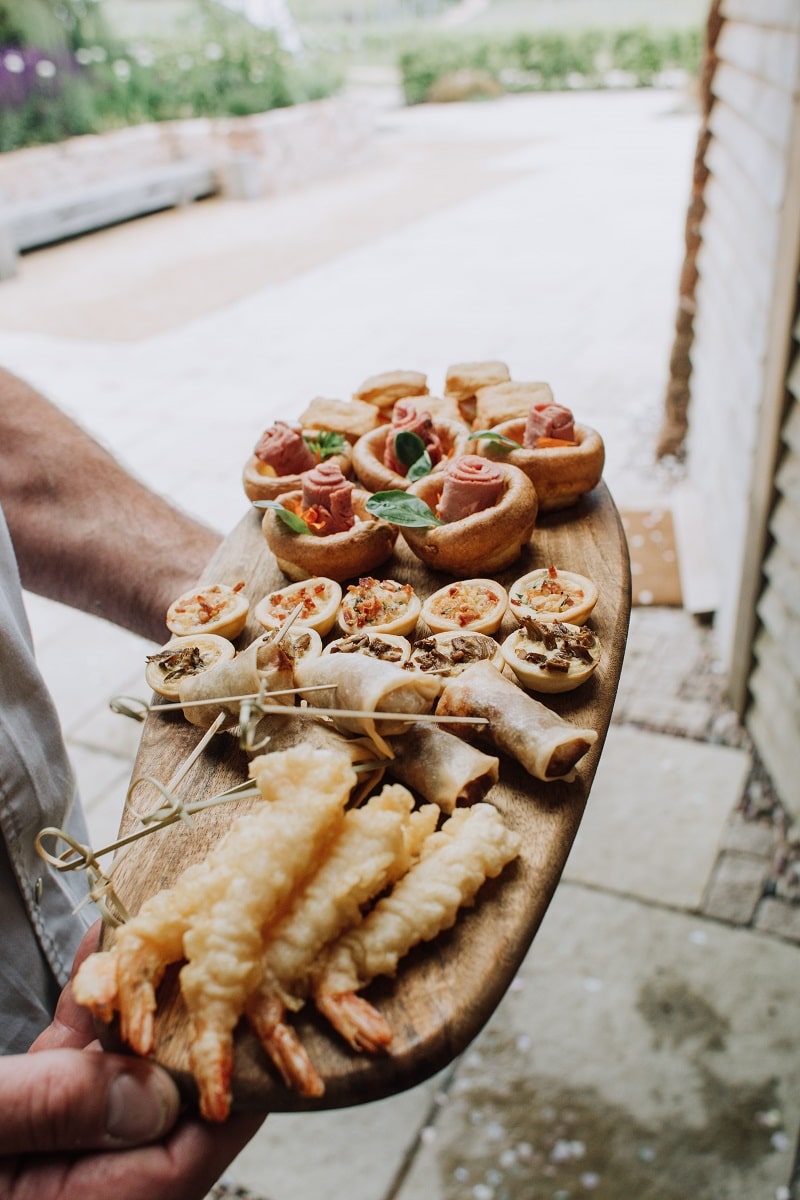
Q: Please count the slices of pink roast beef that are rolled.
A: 5